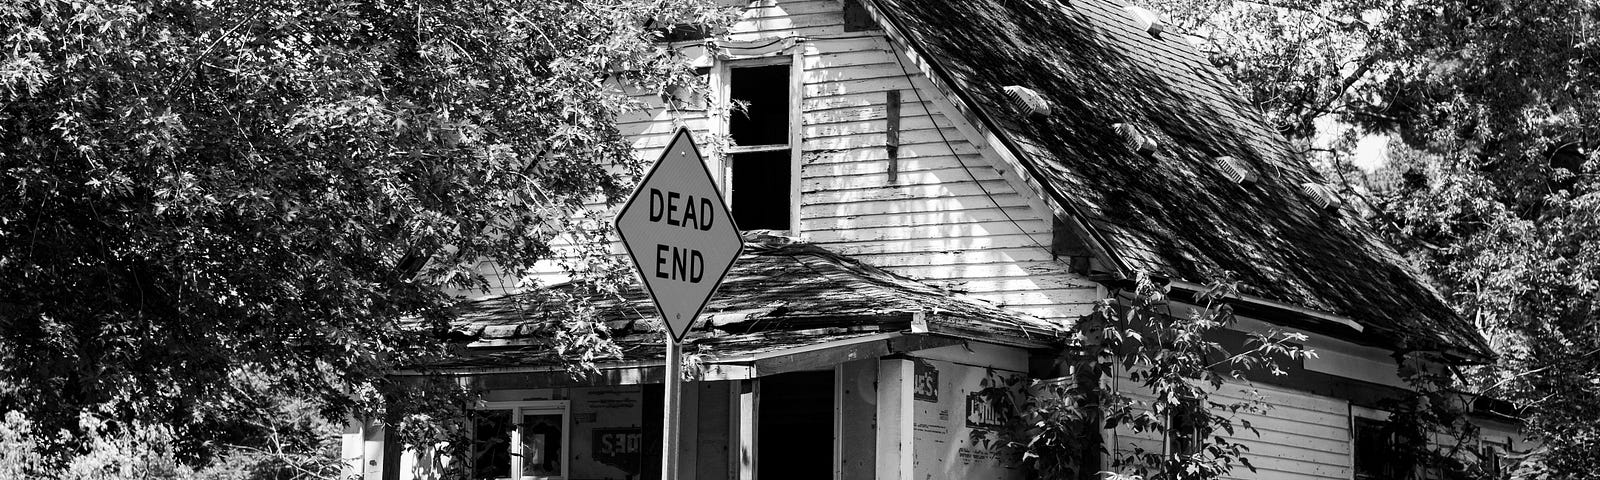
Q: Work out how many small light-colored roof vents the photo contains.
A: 5